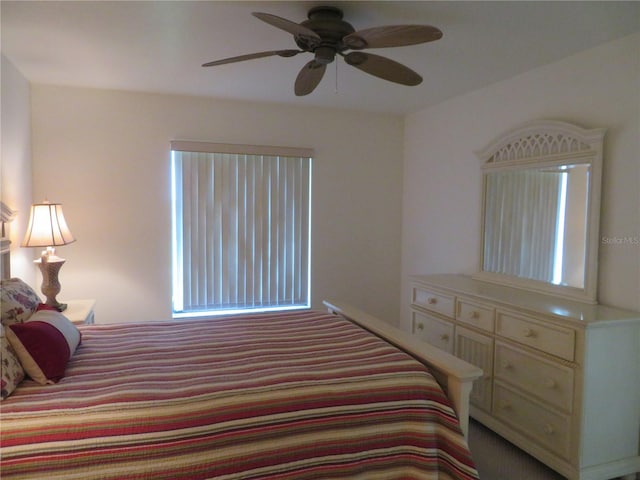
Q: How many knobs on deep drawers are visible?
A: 6